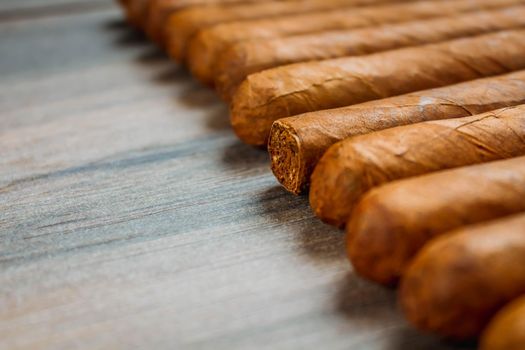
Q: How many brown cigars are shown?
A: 11